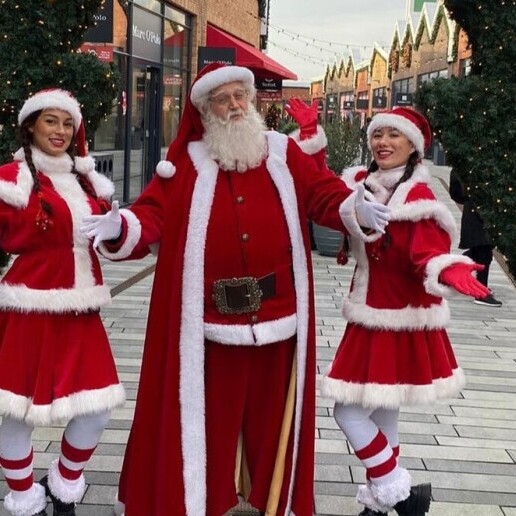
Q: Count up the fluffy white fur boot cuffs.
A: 4